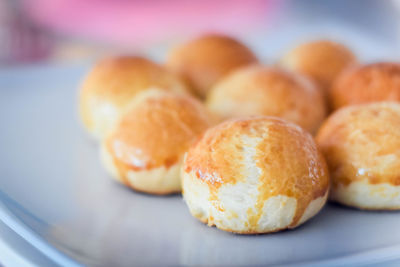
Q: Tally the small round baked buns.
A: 8